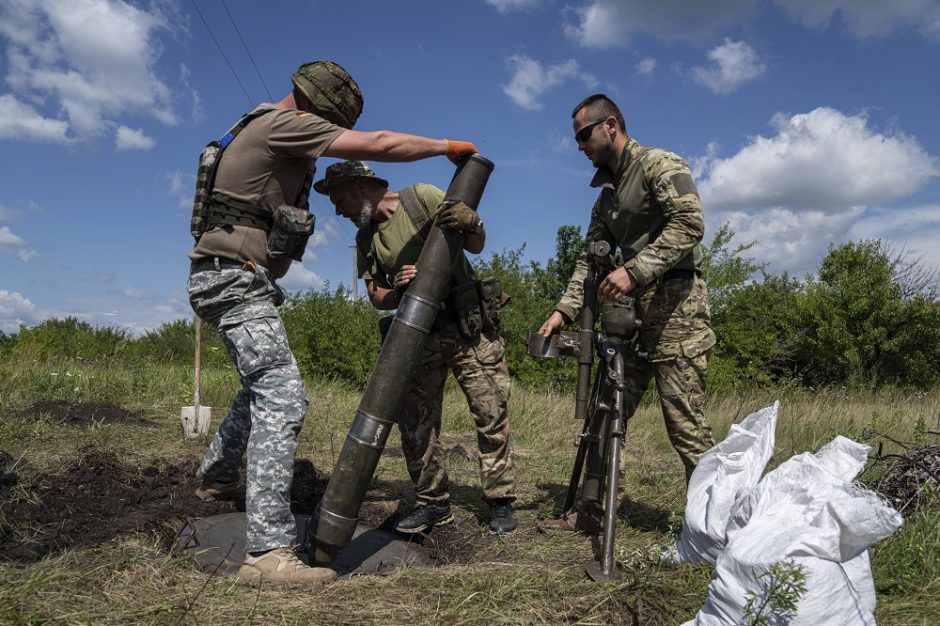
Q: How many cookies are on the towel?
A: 0